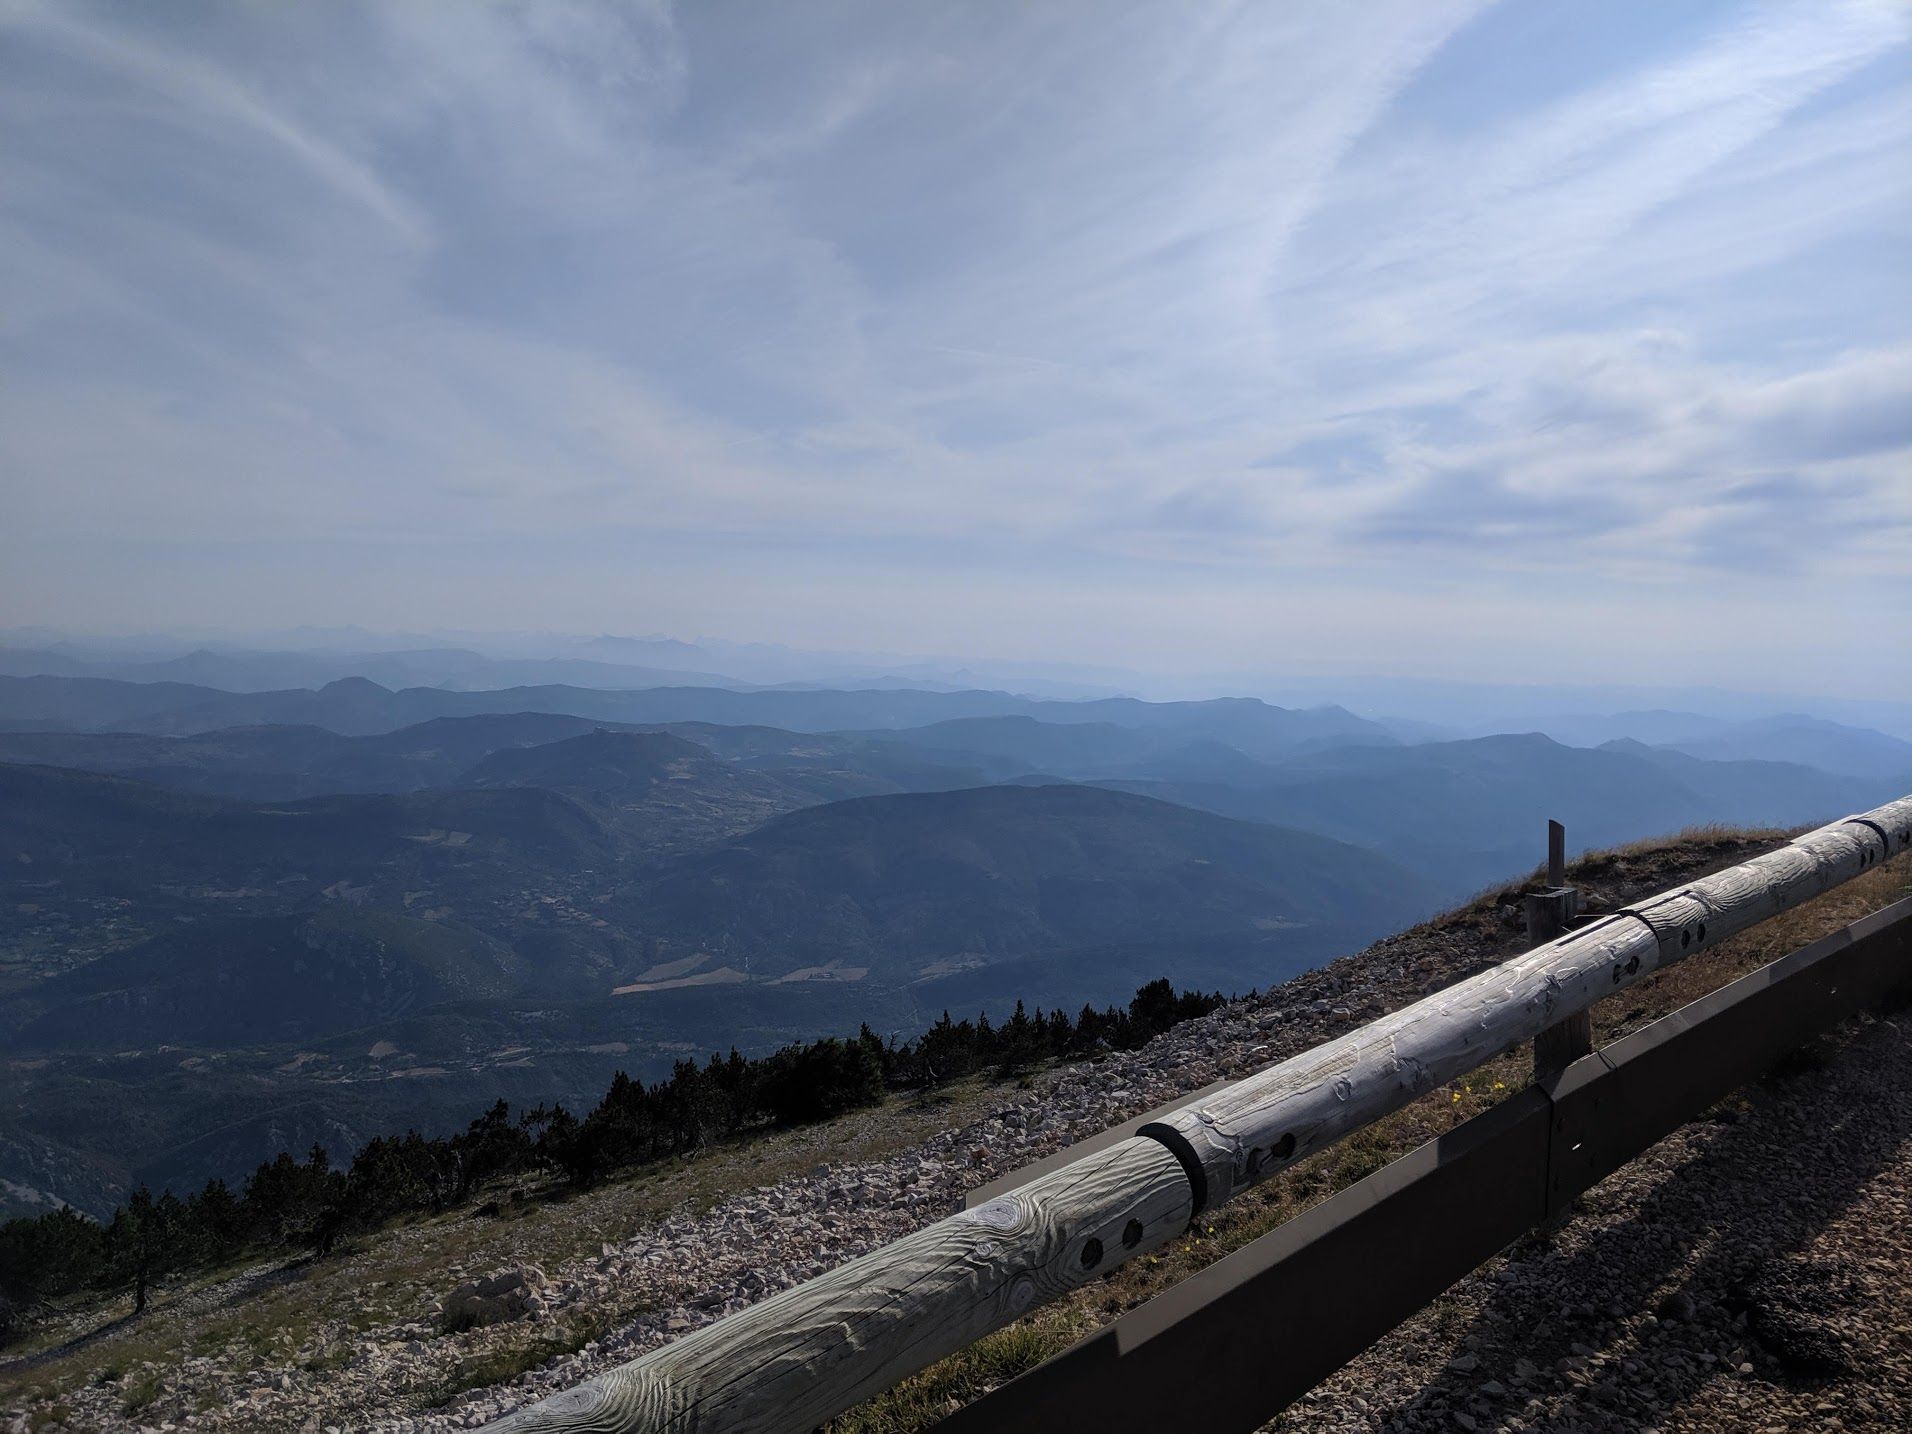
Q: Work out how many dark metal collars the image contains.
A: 3